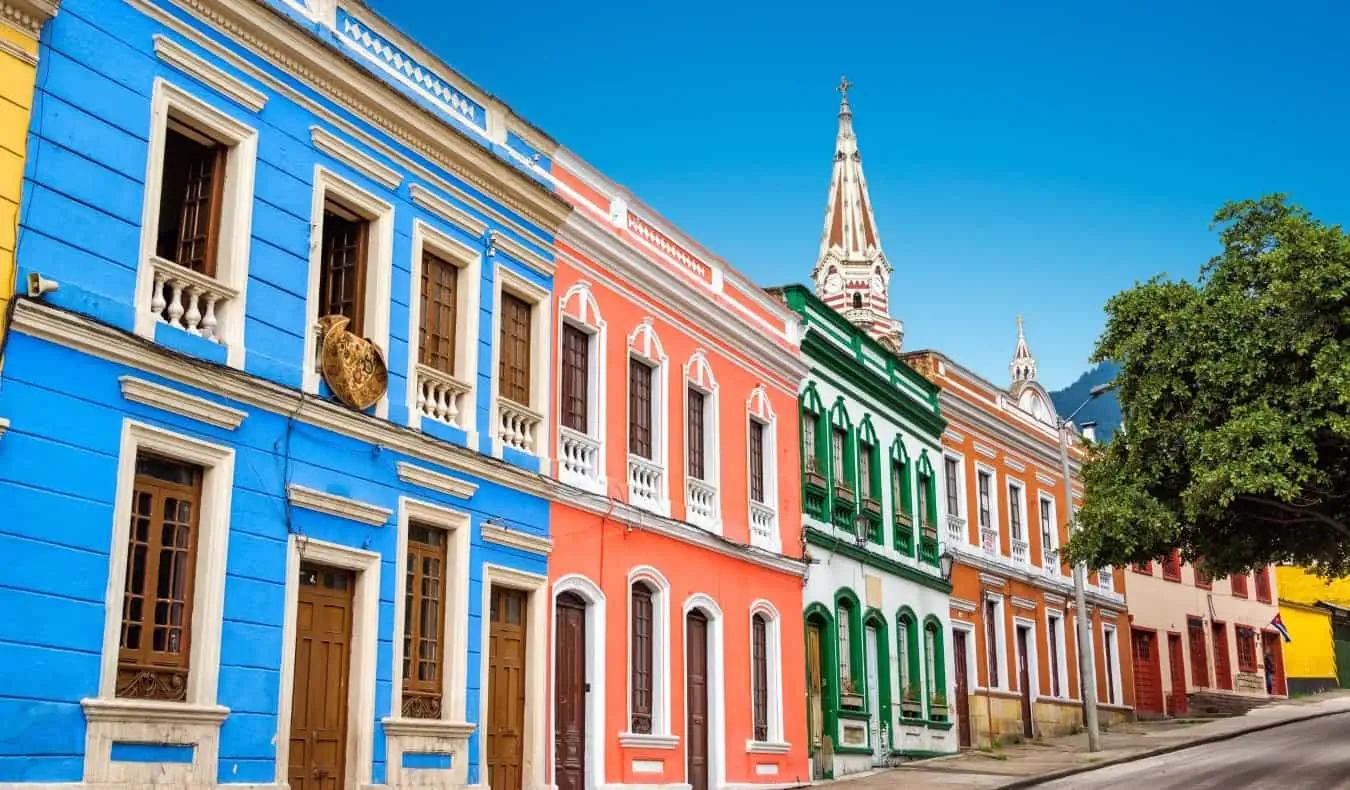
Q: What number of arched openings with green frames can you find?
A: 10